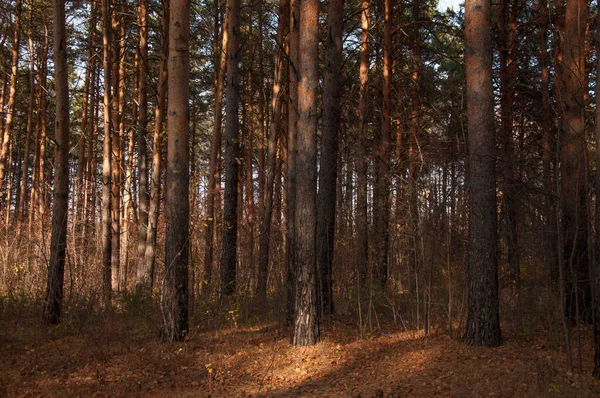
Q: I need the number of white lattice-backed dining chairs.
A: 0